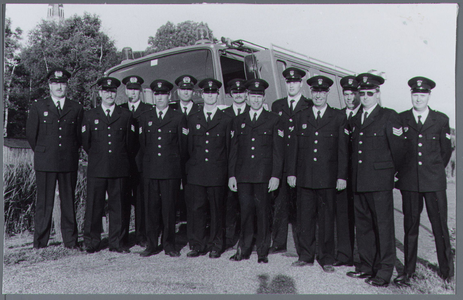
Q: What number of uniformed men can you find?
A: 13